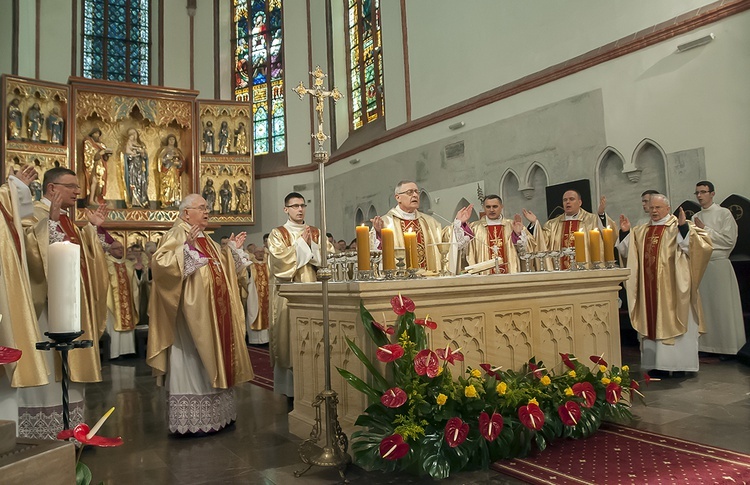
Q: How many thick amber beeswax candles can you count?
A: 6